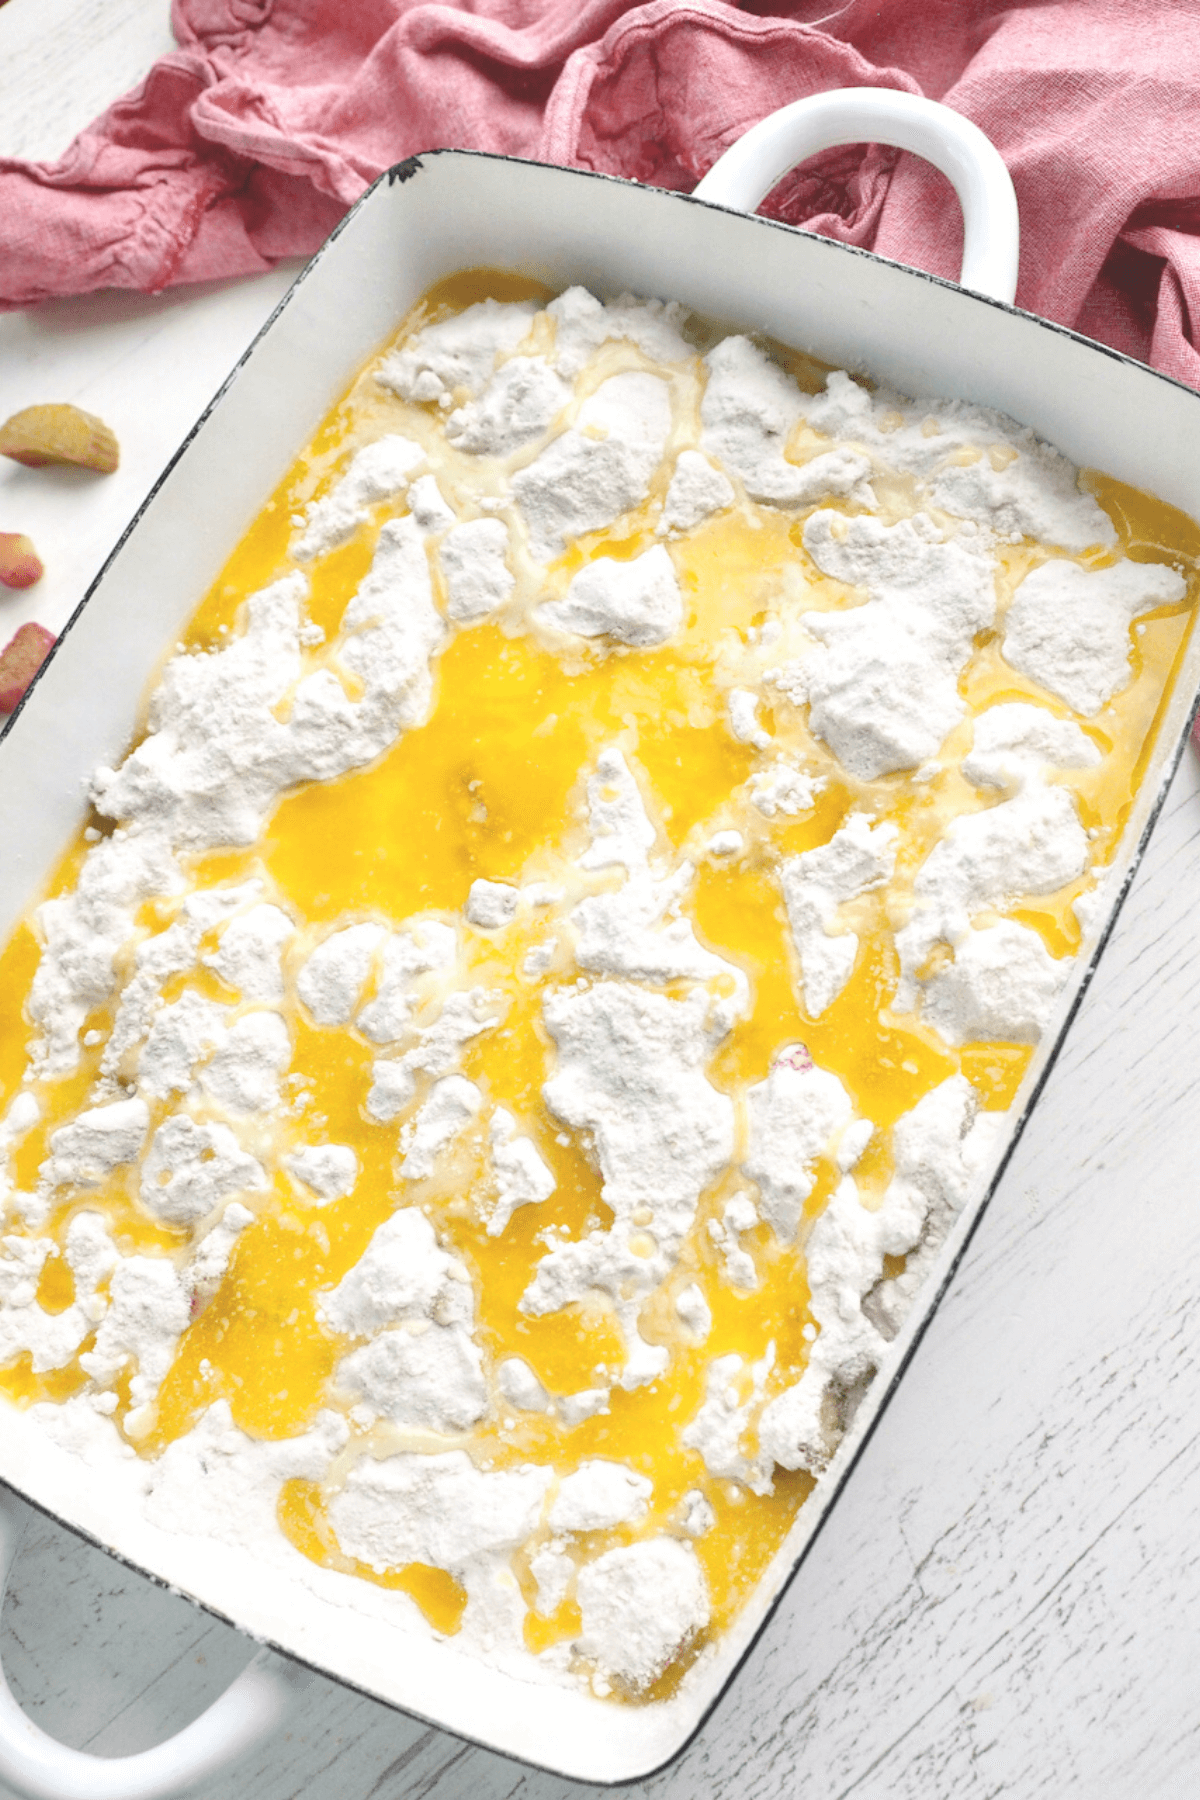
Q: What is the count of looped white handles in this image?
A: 2